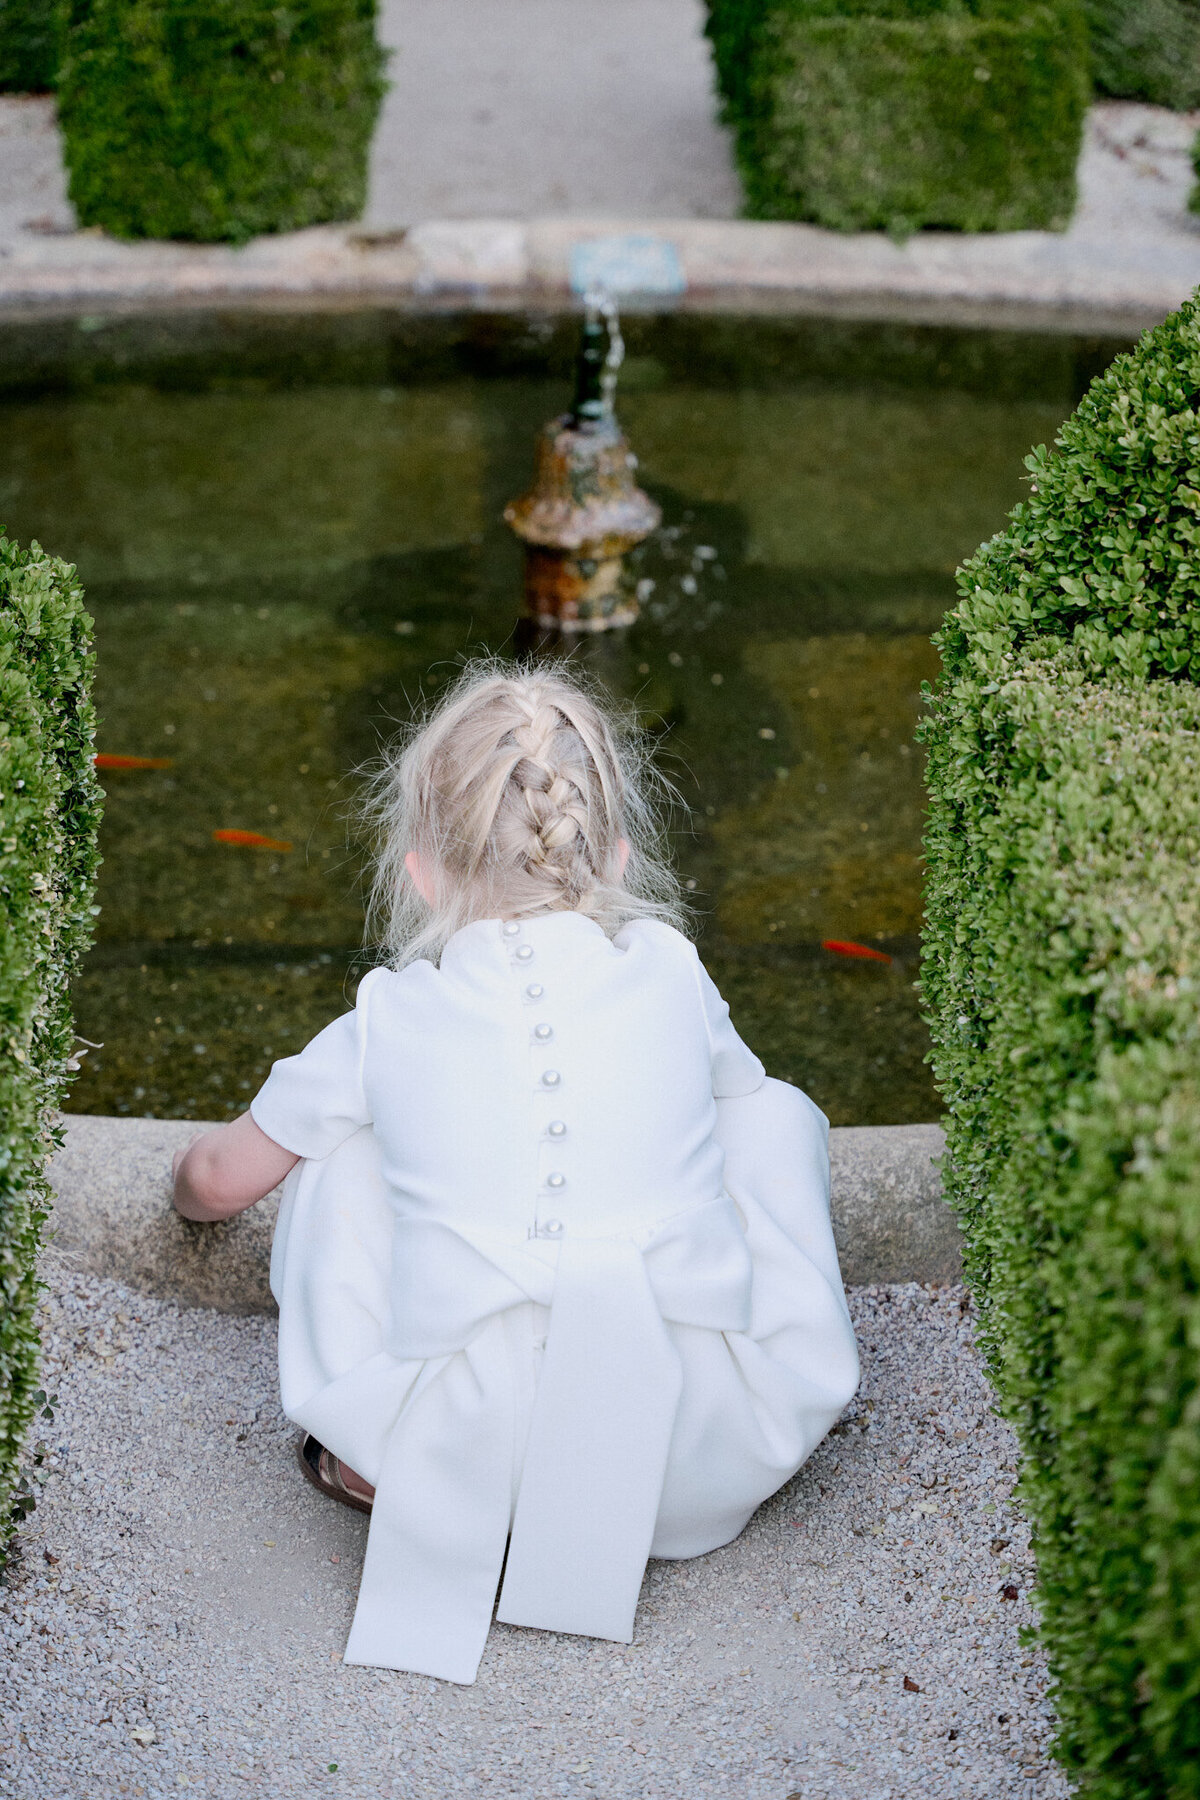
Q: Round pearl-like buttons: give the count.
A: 8